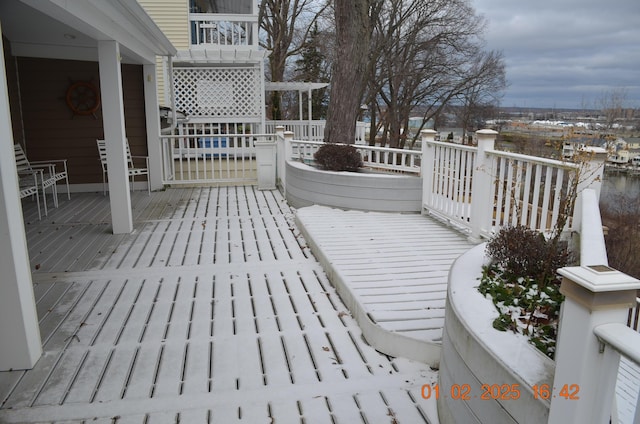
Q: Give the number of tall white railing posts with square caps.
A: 6